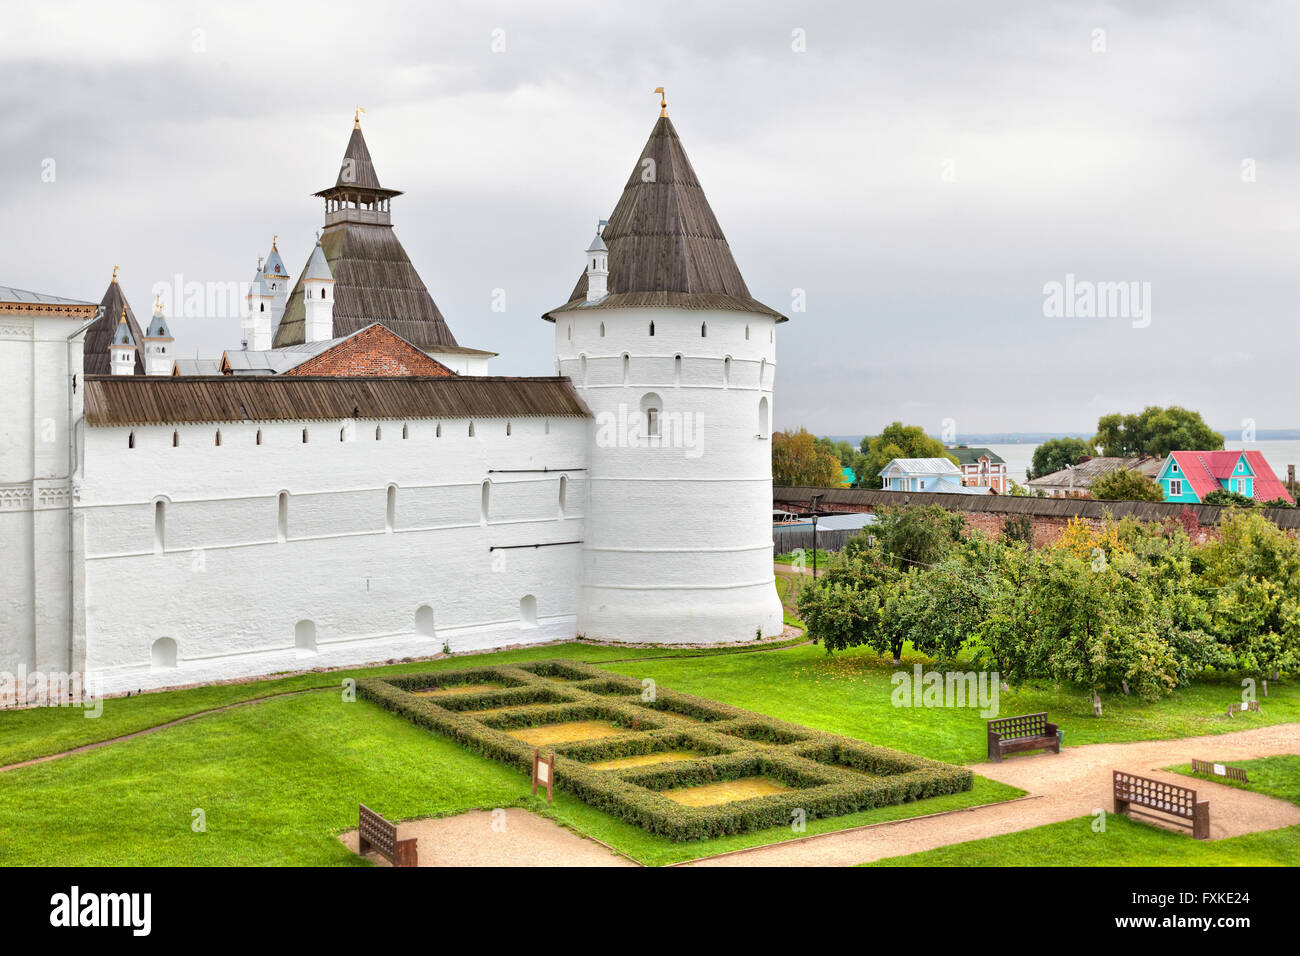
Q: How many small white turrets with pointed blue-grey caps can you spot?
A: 6